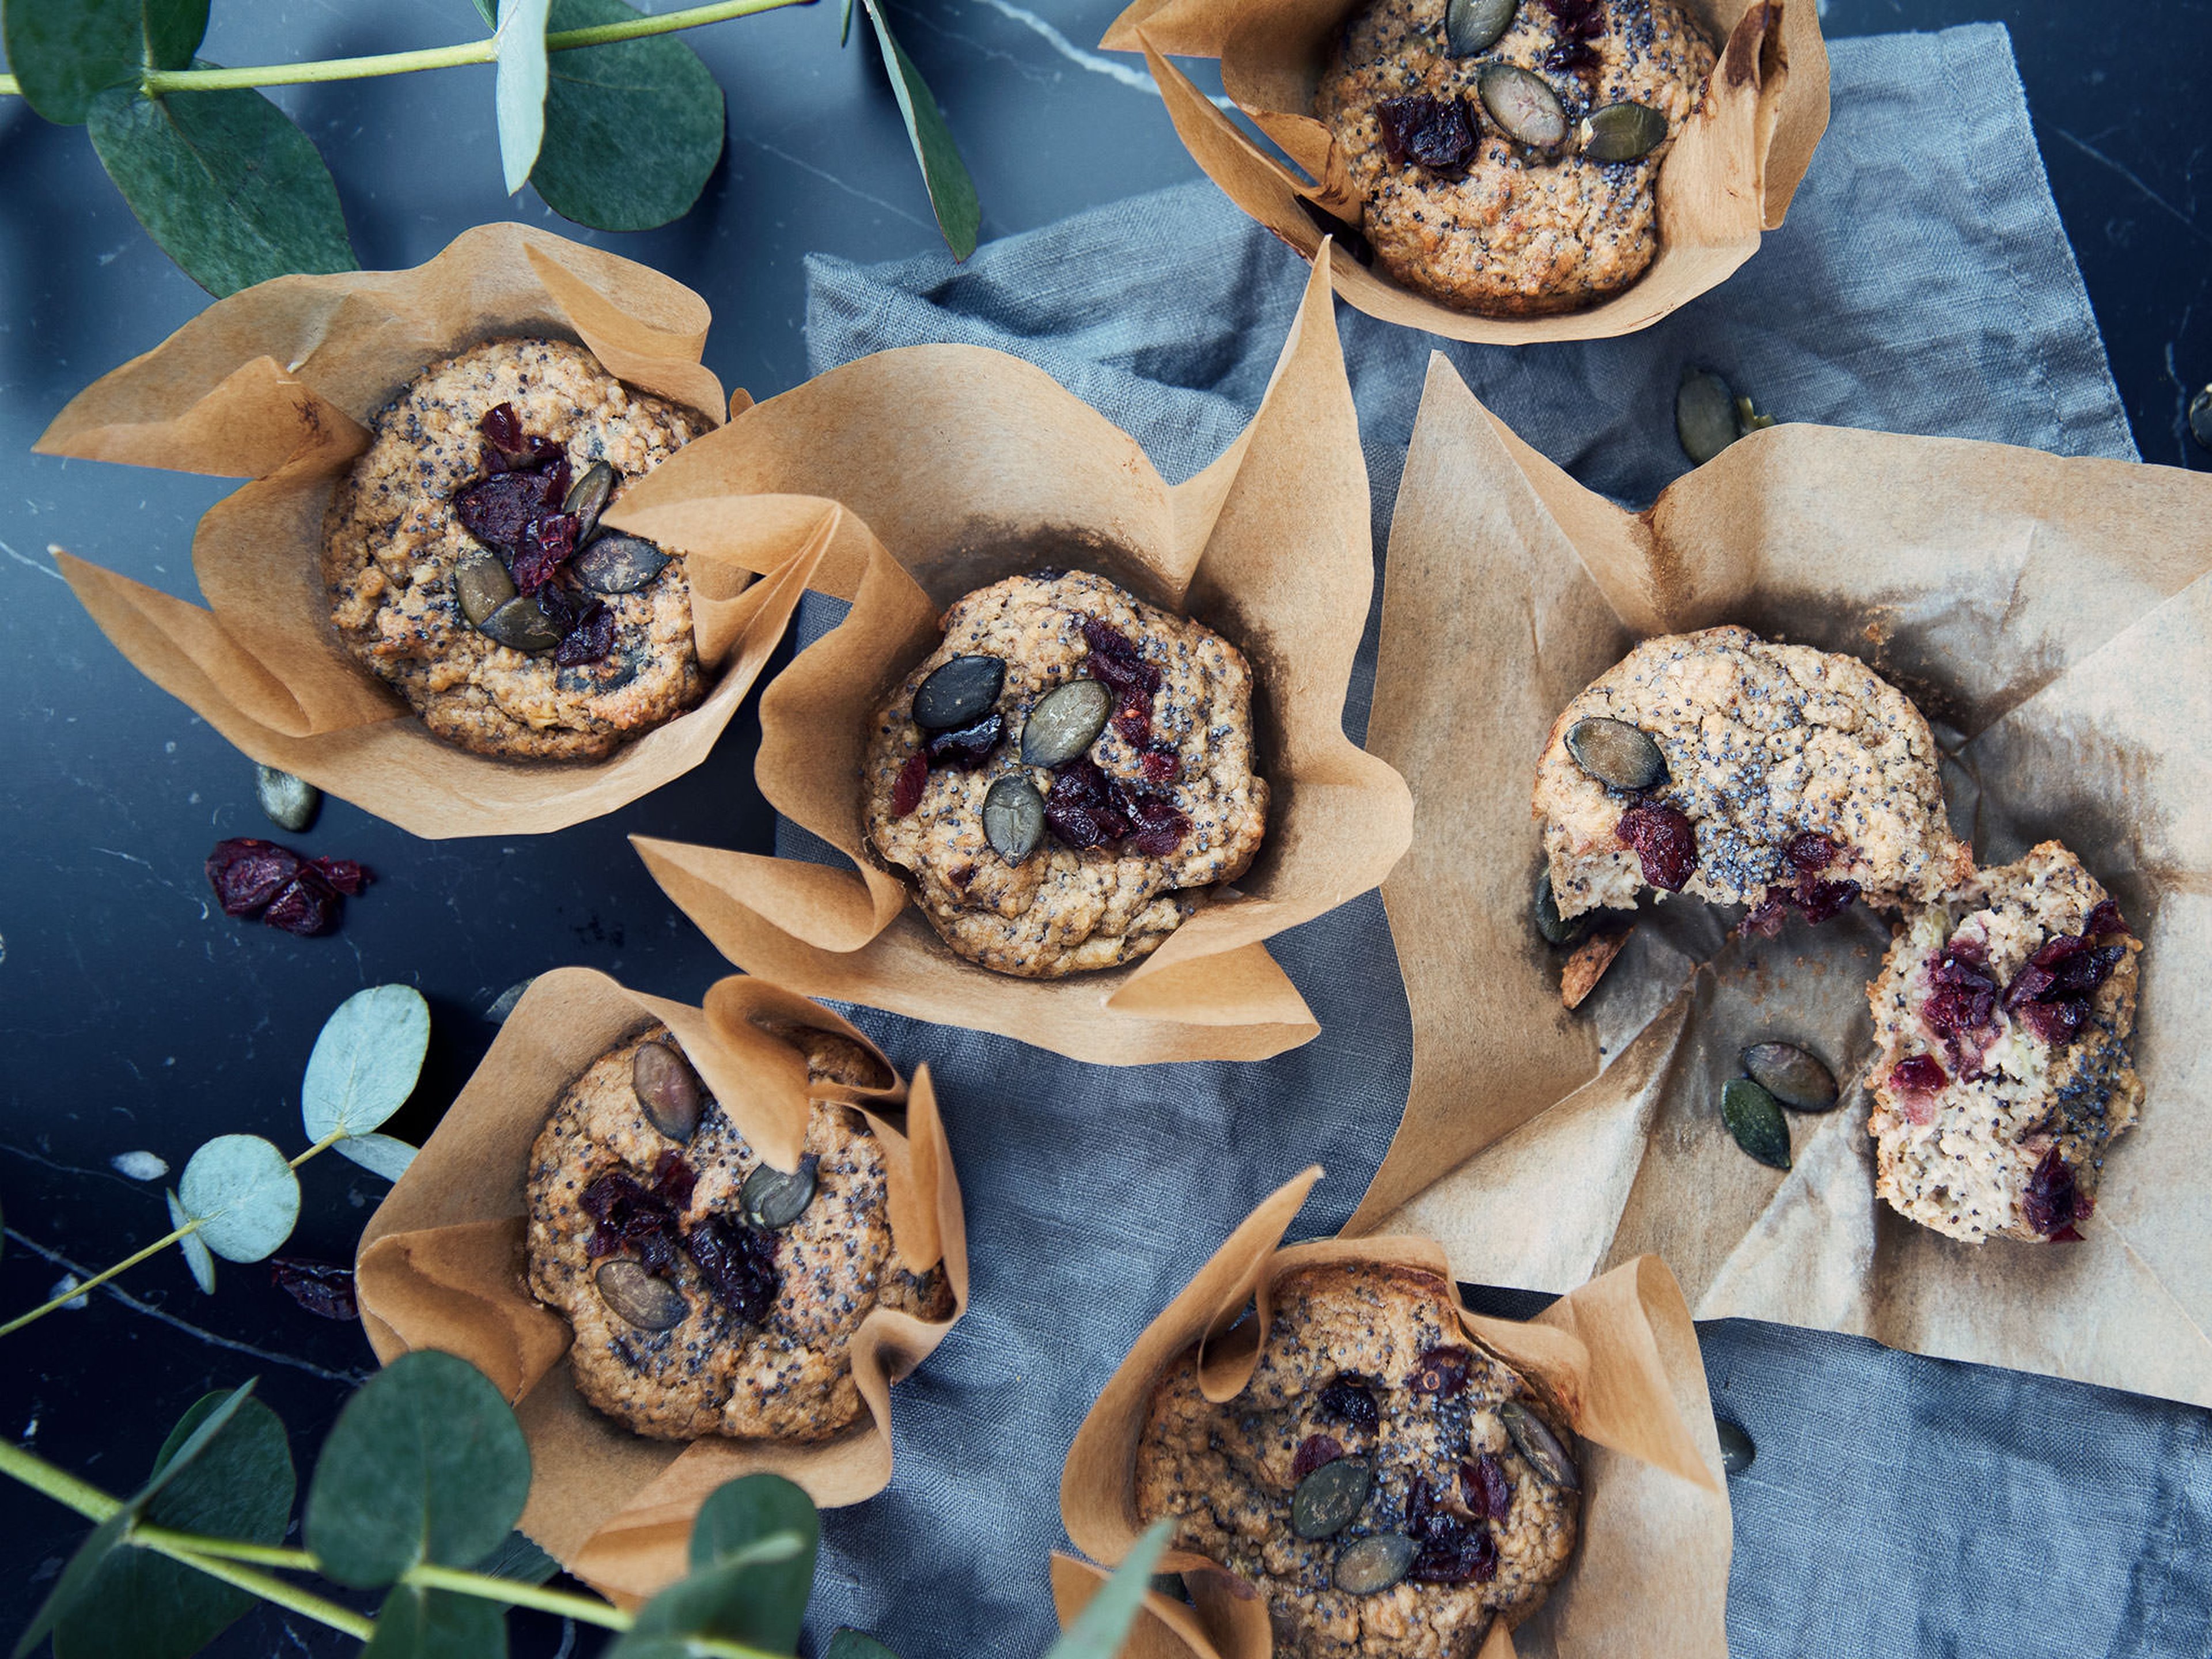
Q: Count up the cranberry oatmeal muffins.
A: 6